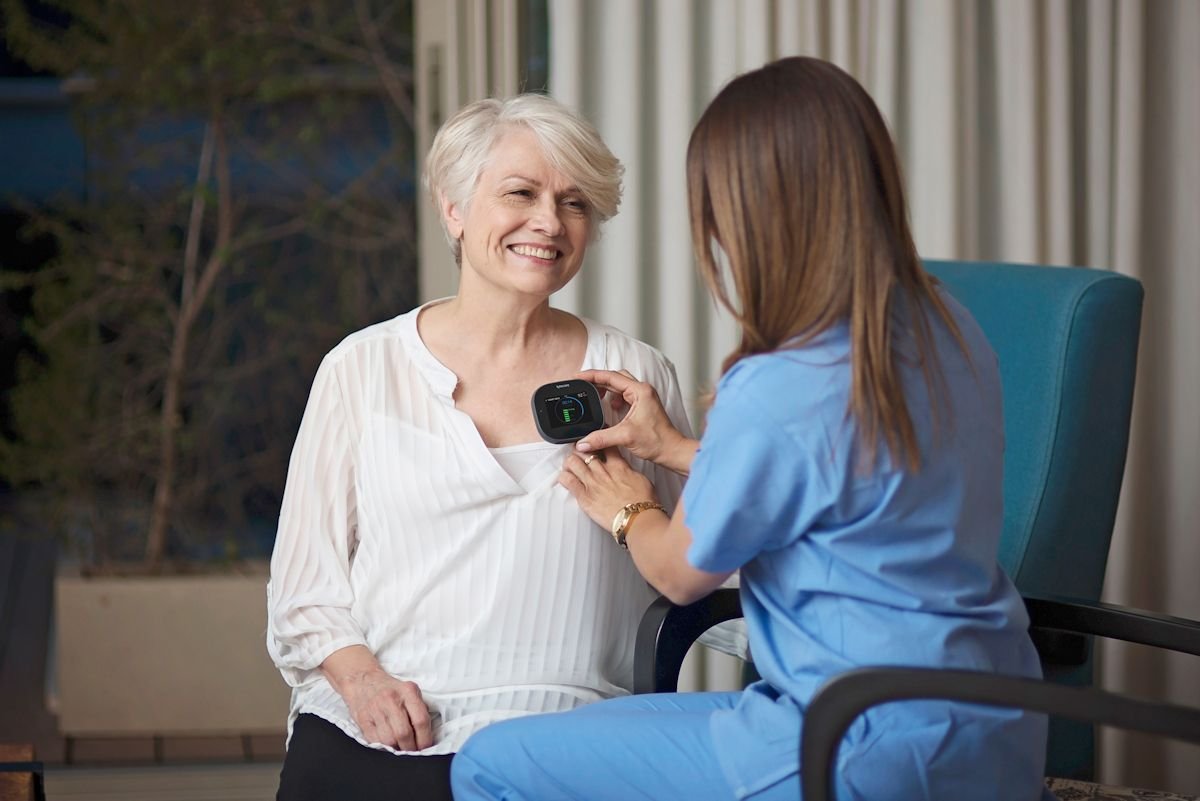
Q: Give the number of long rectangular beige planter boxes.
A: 1